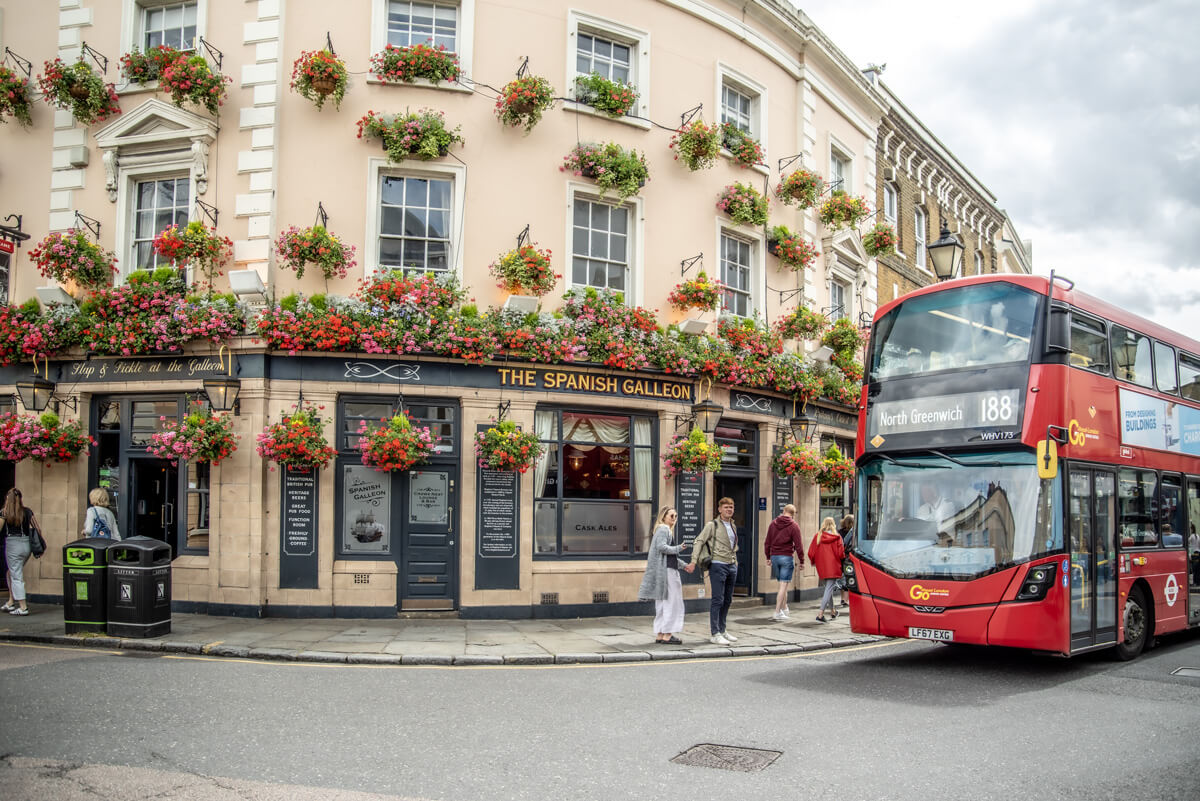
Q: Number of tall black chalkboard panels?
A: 4